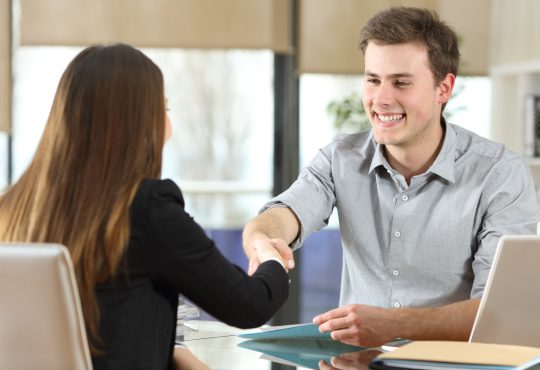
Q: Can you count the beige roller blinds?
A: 3